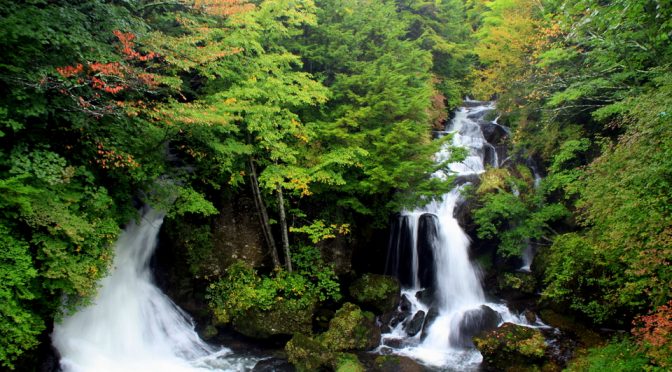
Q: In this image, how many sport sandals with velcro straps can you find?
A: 0